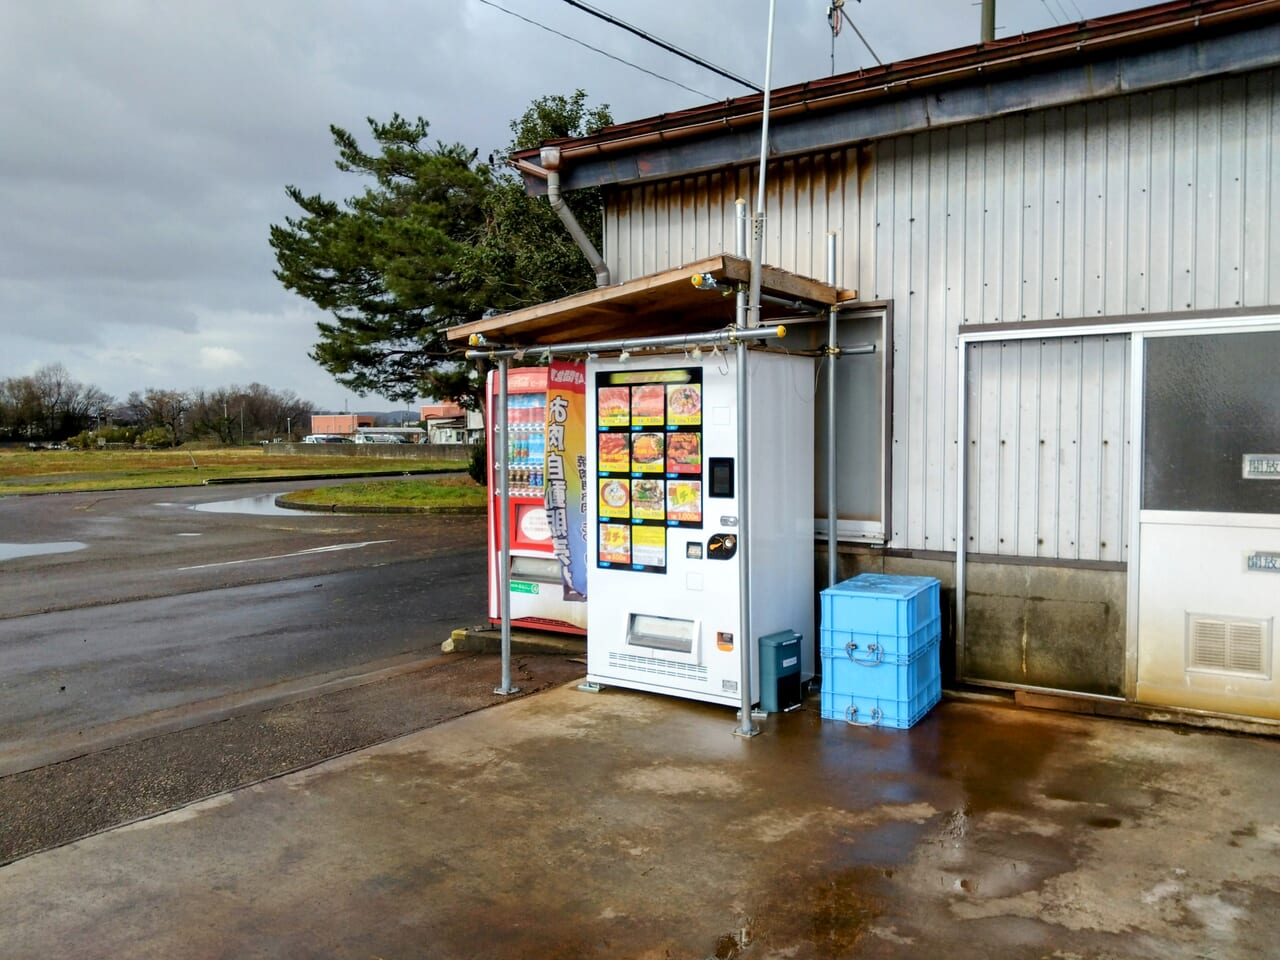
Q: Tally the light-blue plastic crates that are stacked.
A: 2